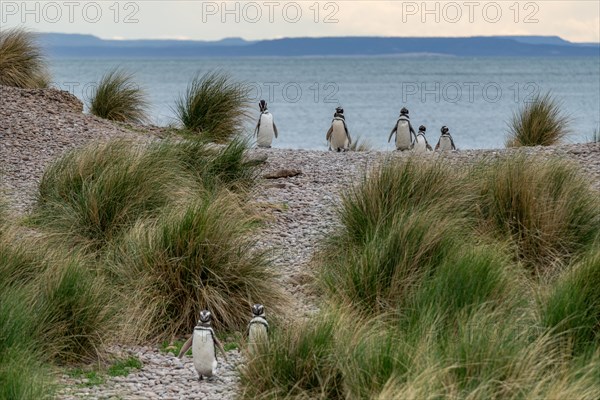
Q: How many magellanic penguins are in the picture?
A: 7